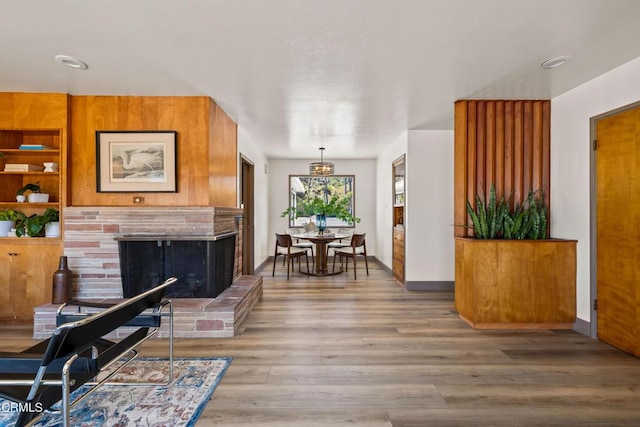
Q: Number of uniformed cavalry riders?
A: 0